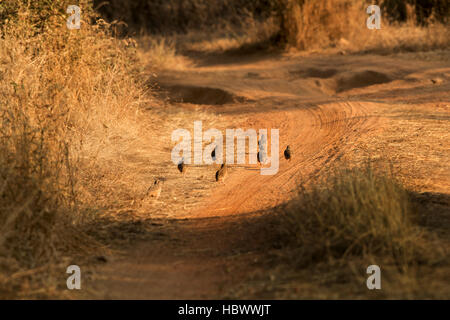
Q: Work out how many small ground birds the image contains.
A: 7